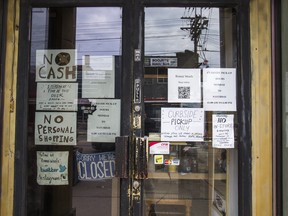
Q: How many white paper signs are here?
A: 10